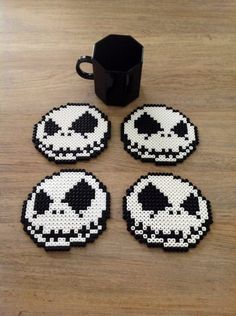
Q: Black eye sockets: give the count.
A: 8